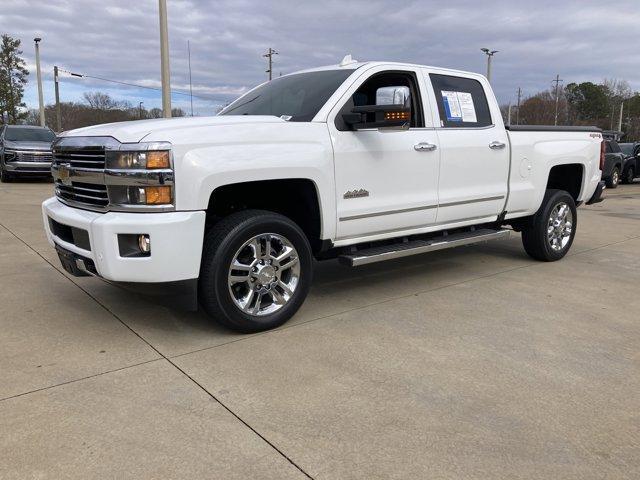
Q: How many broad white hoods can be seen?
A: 1